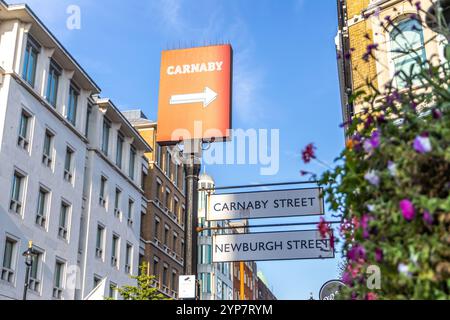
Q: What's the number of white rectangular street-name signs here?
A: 2